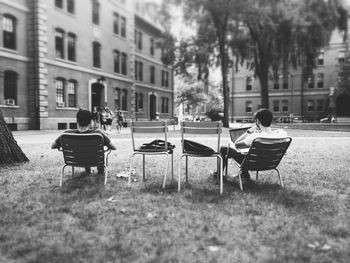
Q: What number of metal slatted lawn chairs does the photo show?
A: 4